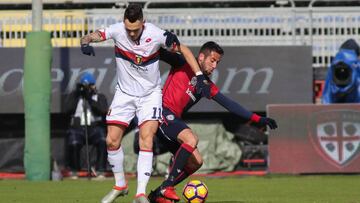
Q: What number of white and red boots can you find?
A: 2